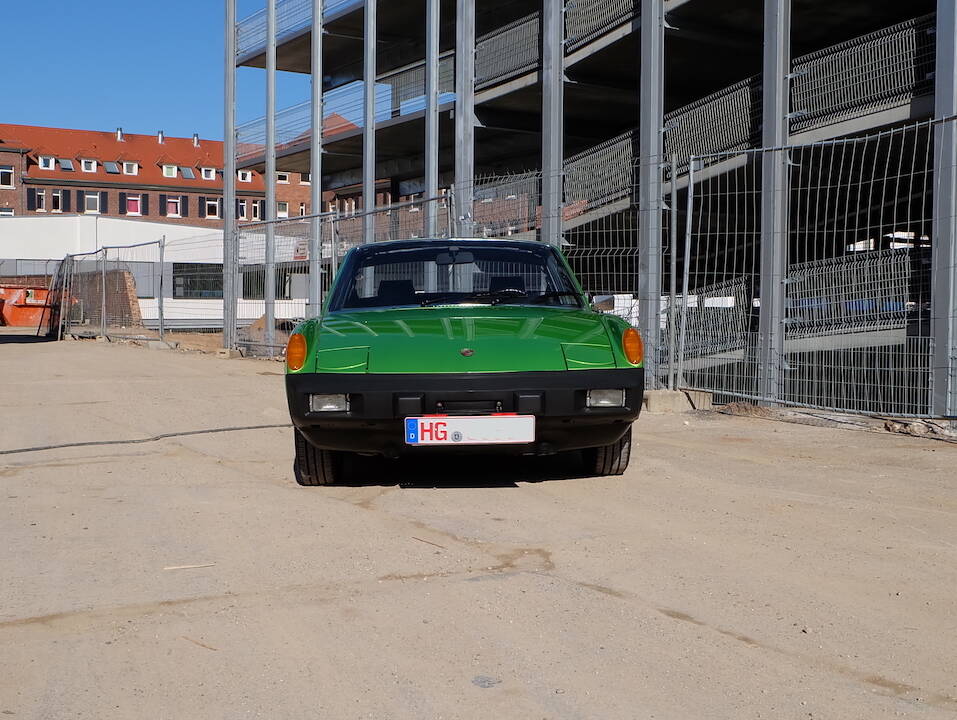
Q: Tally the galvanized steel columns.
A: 10